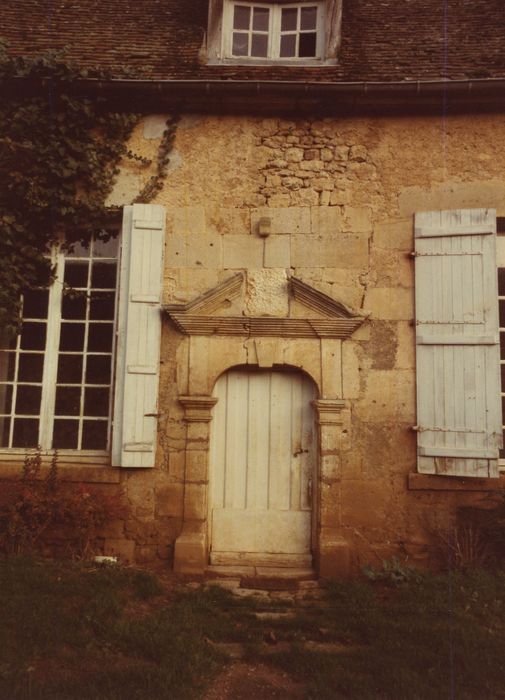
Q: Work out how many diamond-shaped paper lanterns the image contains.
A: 0